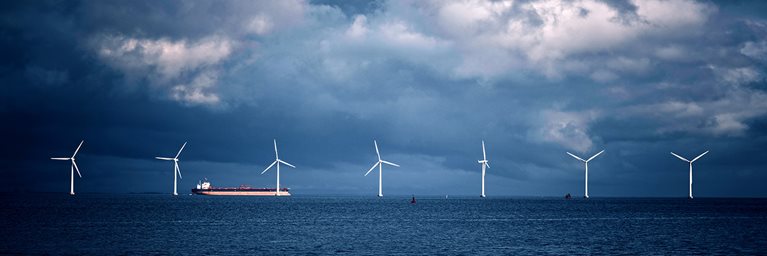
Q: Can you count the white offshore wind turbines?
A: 7